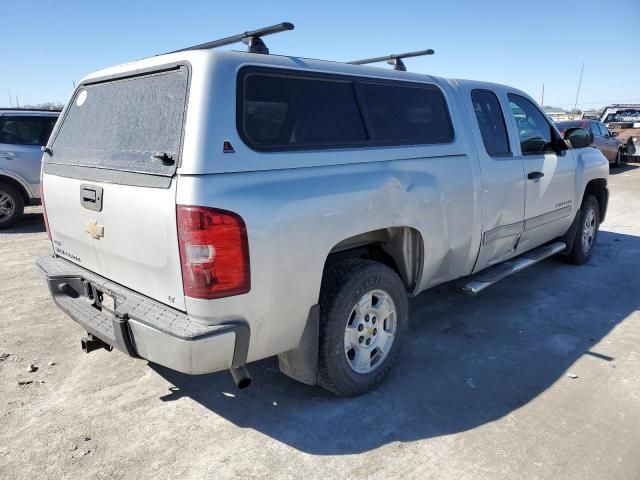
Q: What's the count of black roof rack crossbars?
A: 2